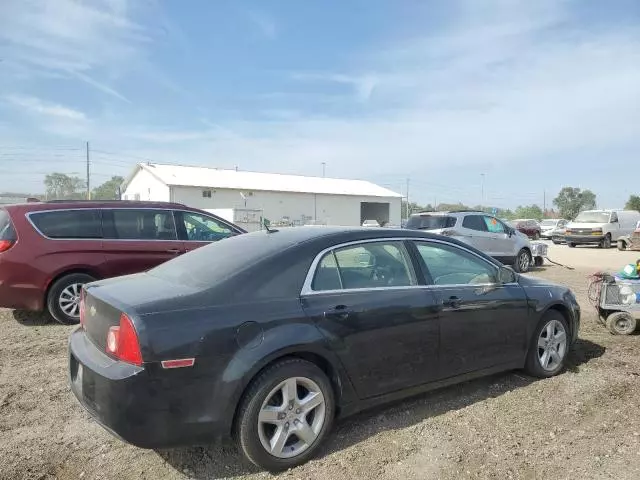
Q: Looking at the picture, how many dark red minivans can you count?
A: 1